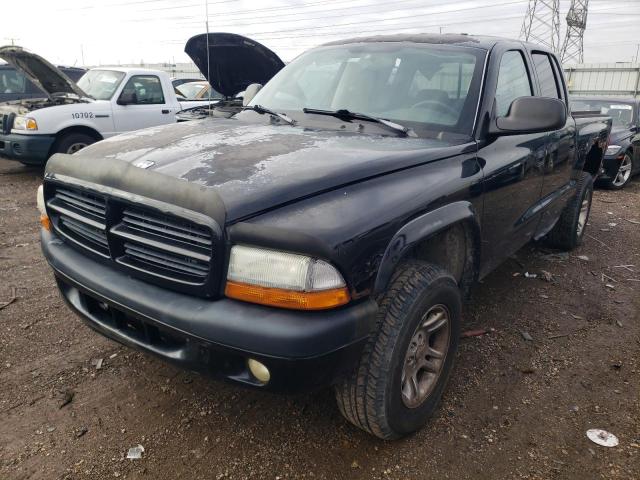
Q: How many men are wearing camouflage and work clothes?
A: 0